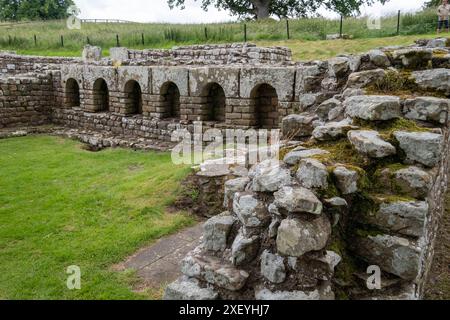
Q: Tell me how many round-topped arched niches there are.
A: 6